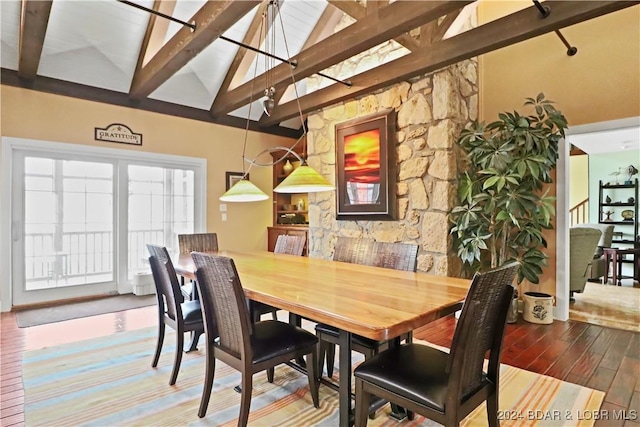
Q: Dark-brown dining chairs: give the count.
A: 7